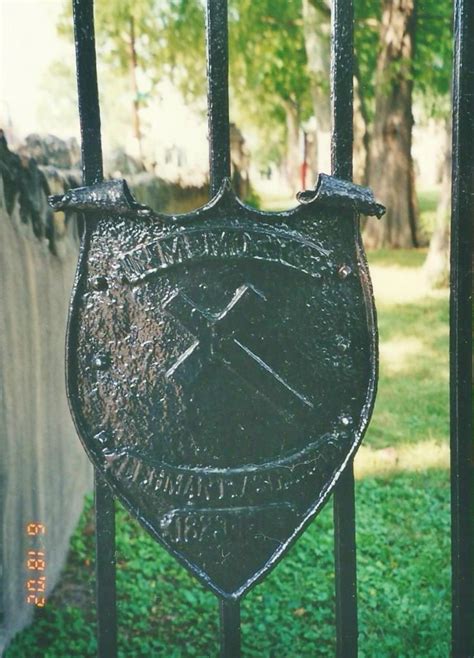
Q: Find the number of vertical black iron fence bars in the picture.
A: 4